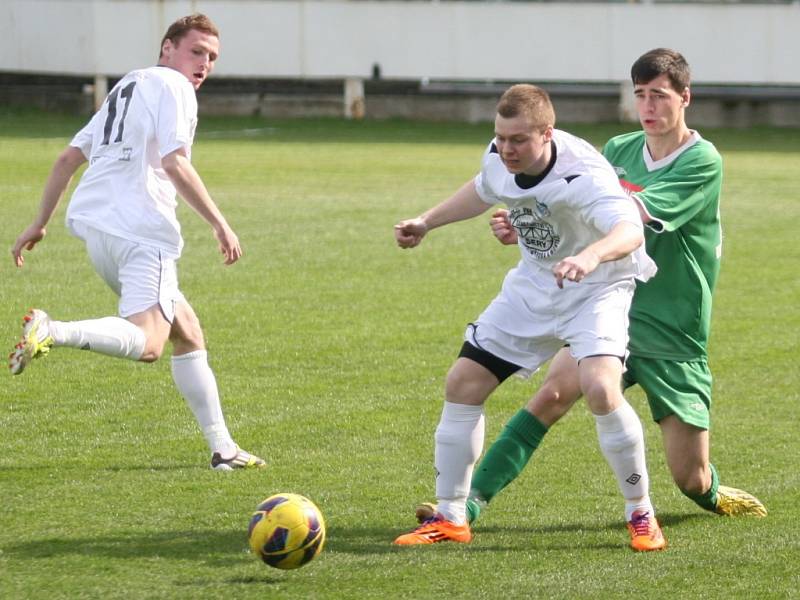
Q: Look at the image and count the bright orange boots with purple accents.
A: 2